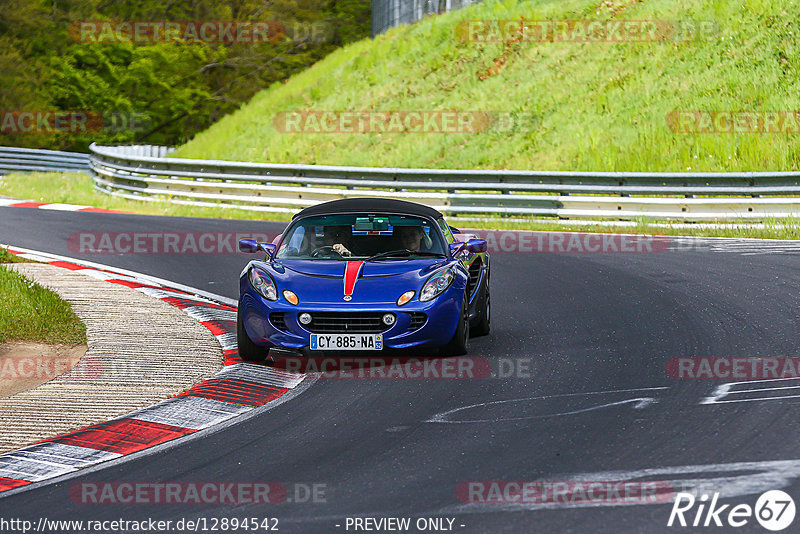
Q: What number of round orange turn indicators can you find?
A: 2